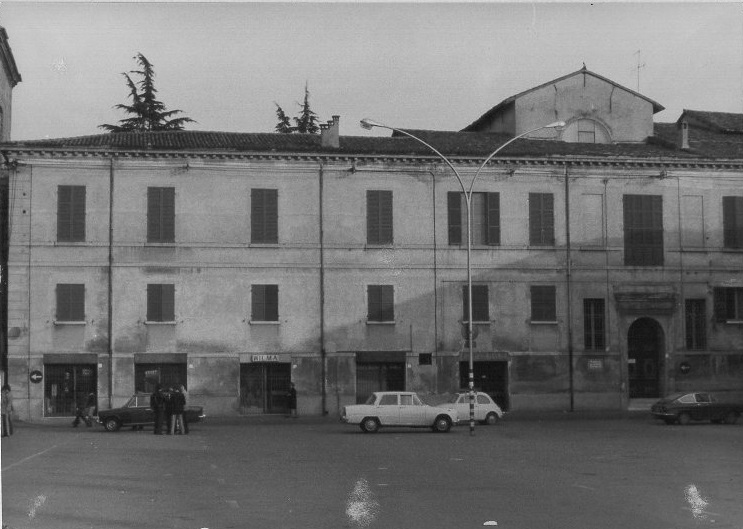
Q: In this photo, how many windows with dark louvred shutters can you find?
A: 15